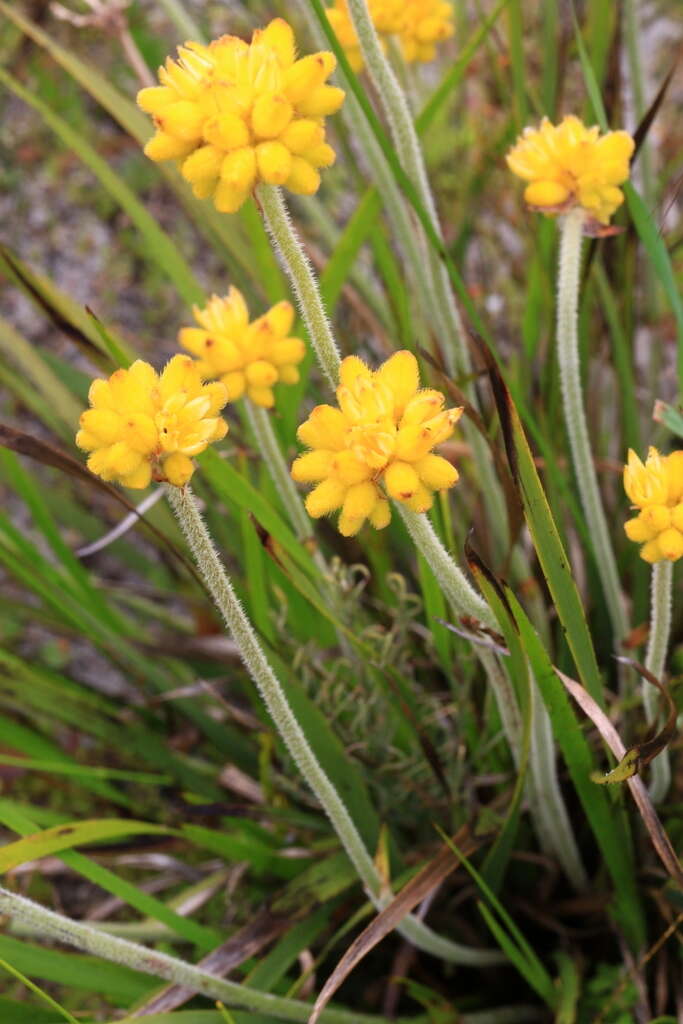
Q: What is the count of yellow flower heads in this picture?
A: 7